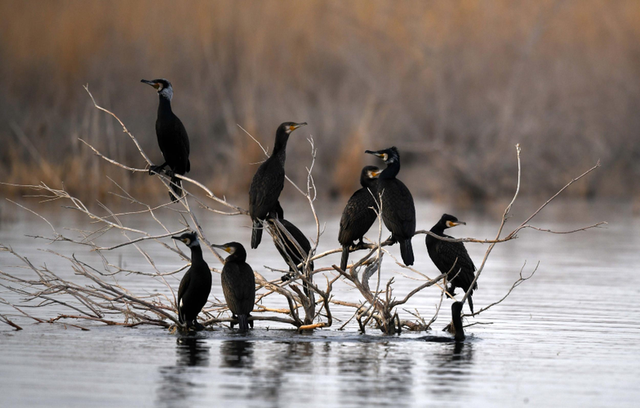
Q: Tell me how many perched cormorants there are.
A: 8